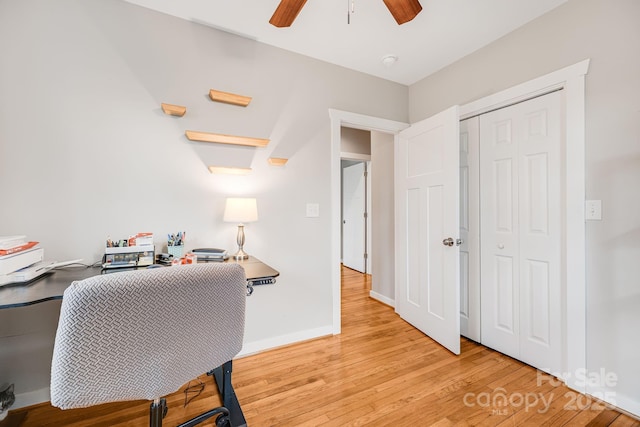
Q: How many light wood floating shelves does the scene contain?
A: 5